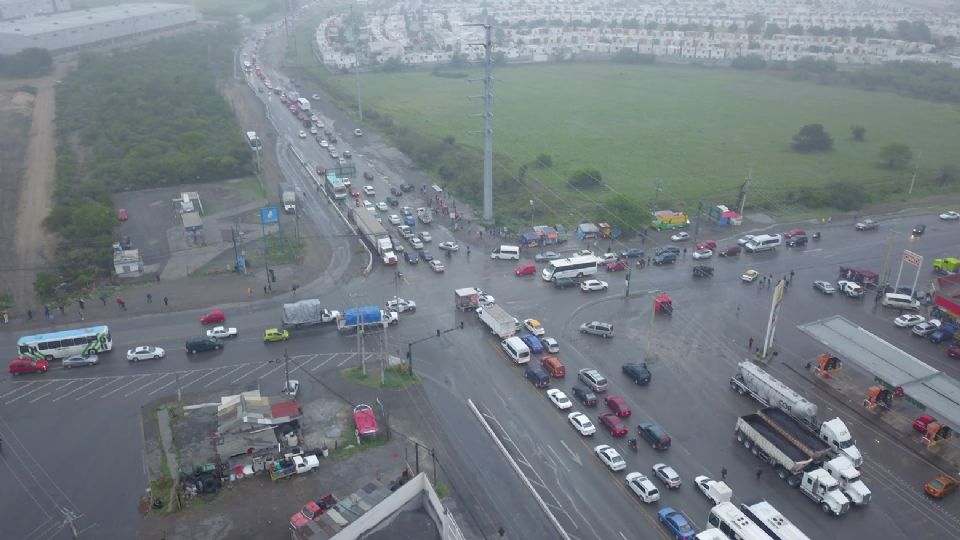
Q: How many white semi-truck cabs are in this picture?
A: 4